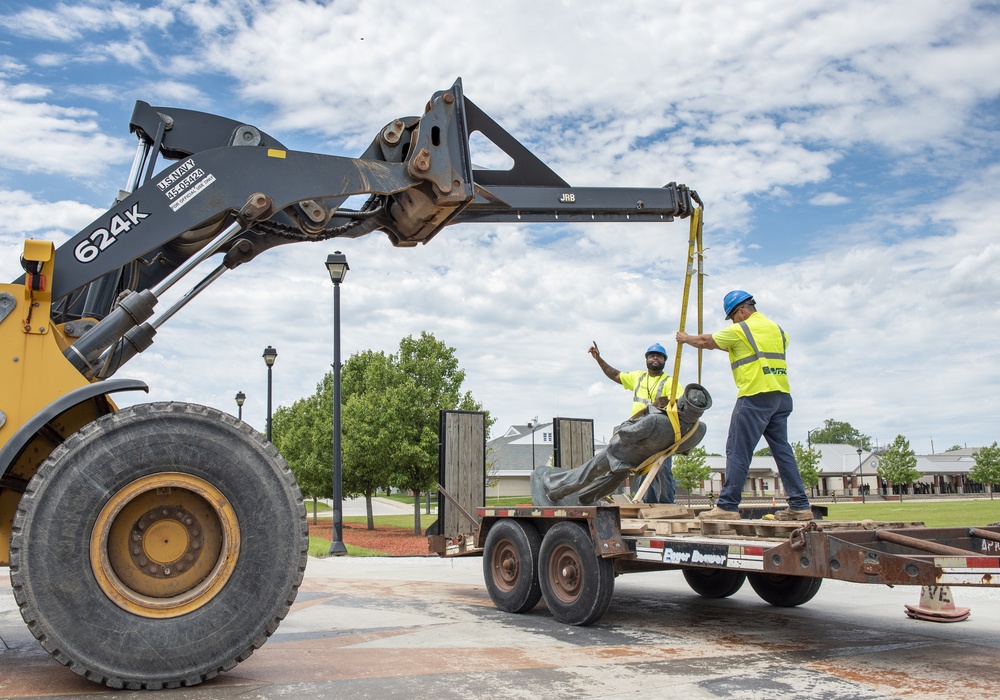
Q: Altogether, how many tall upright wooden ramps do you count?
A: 2